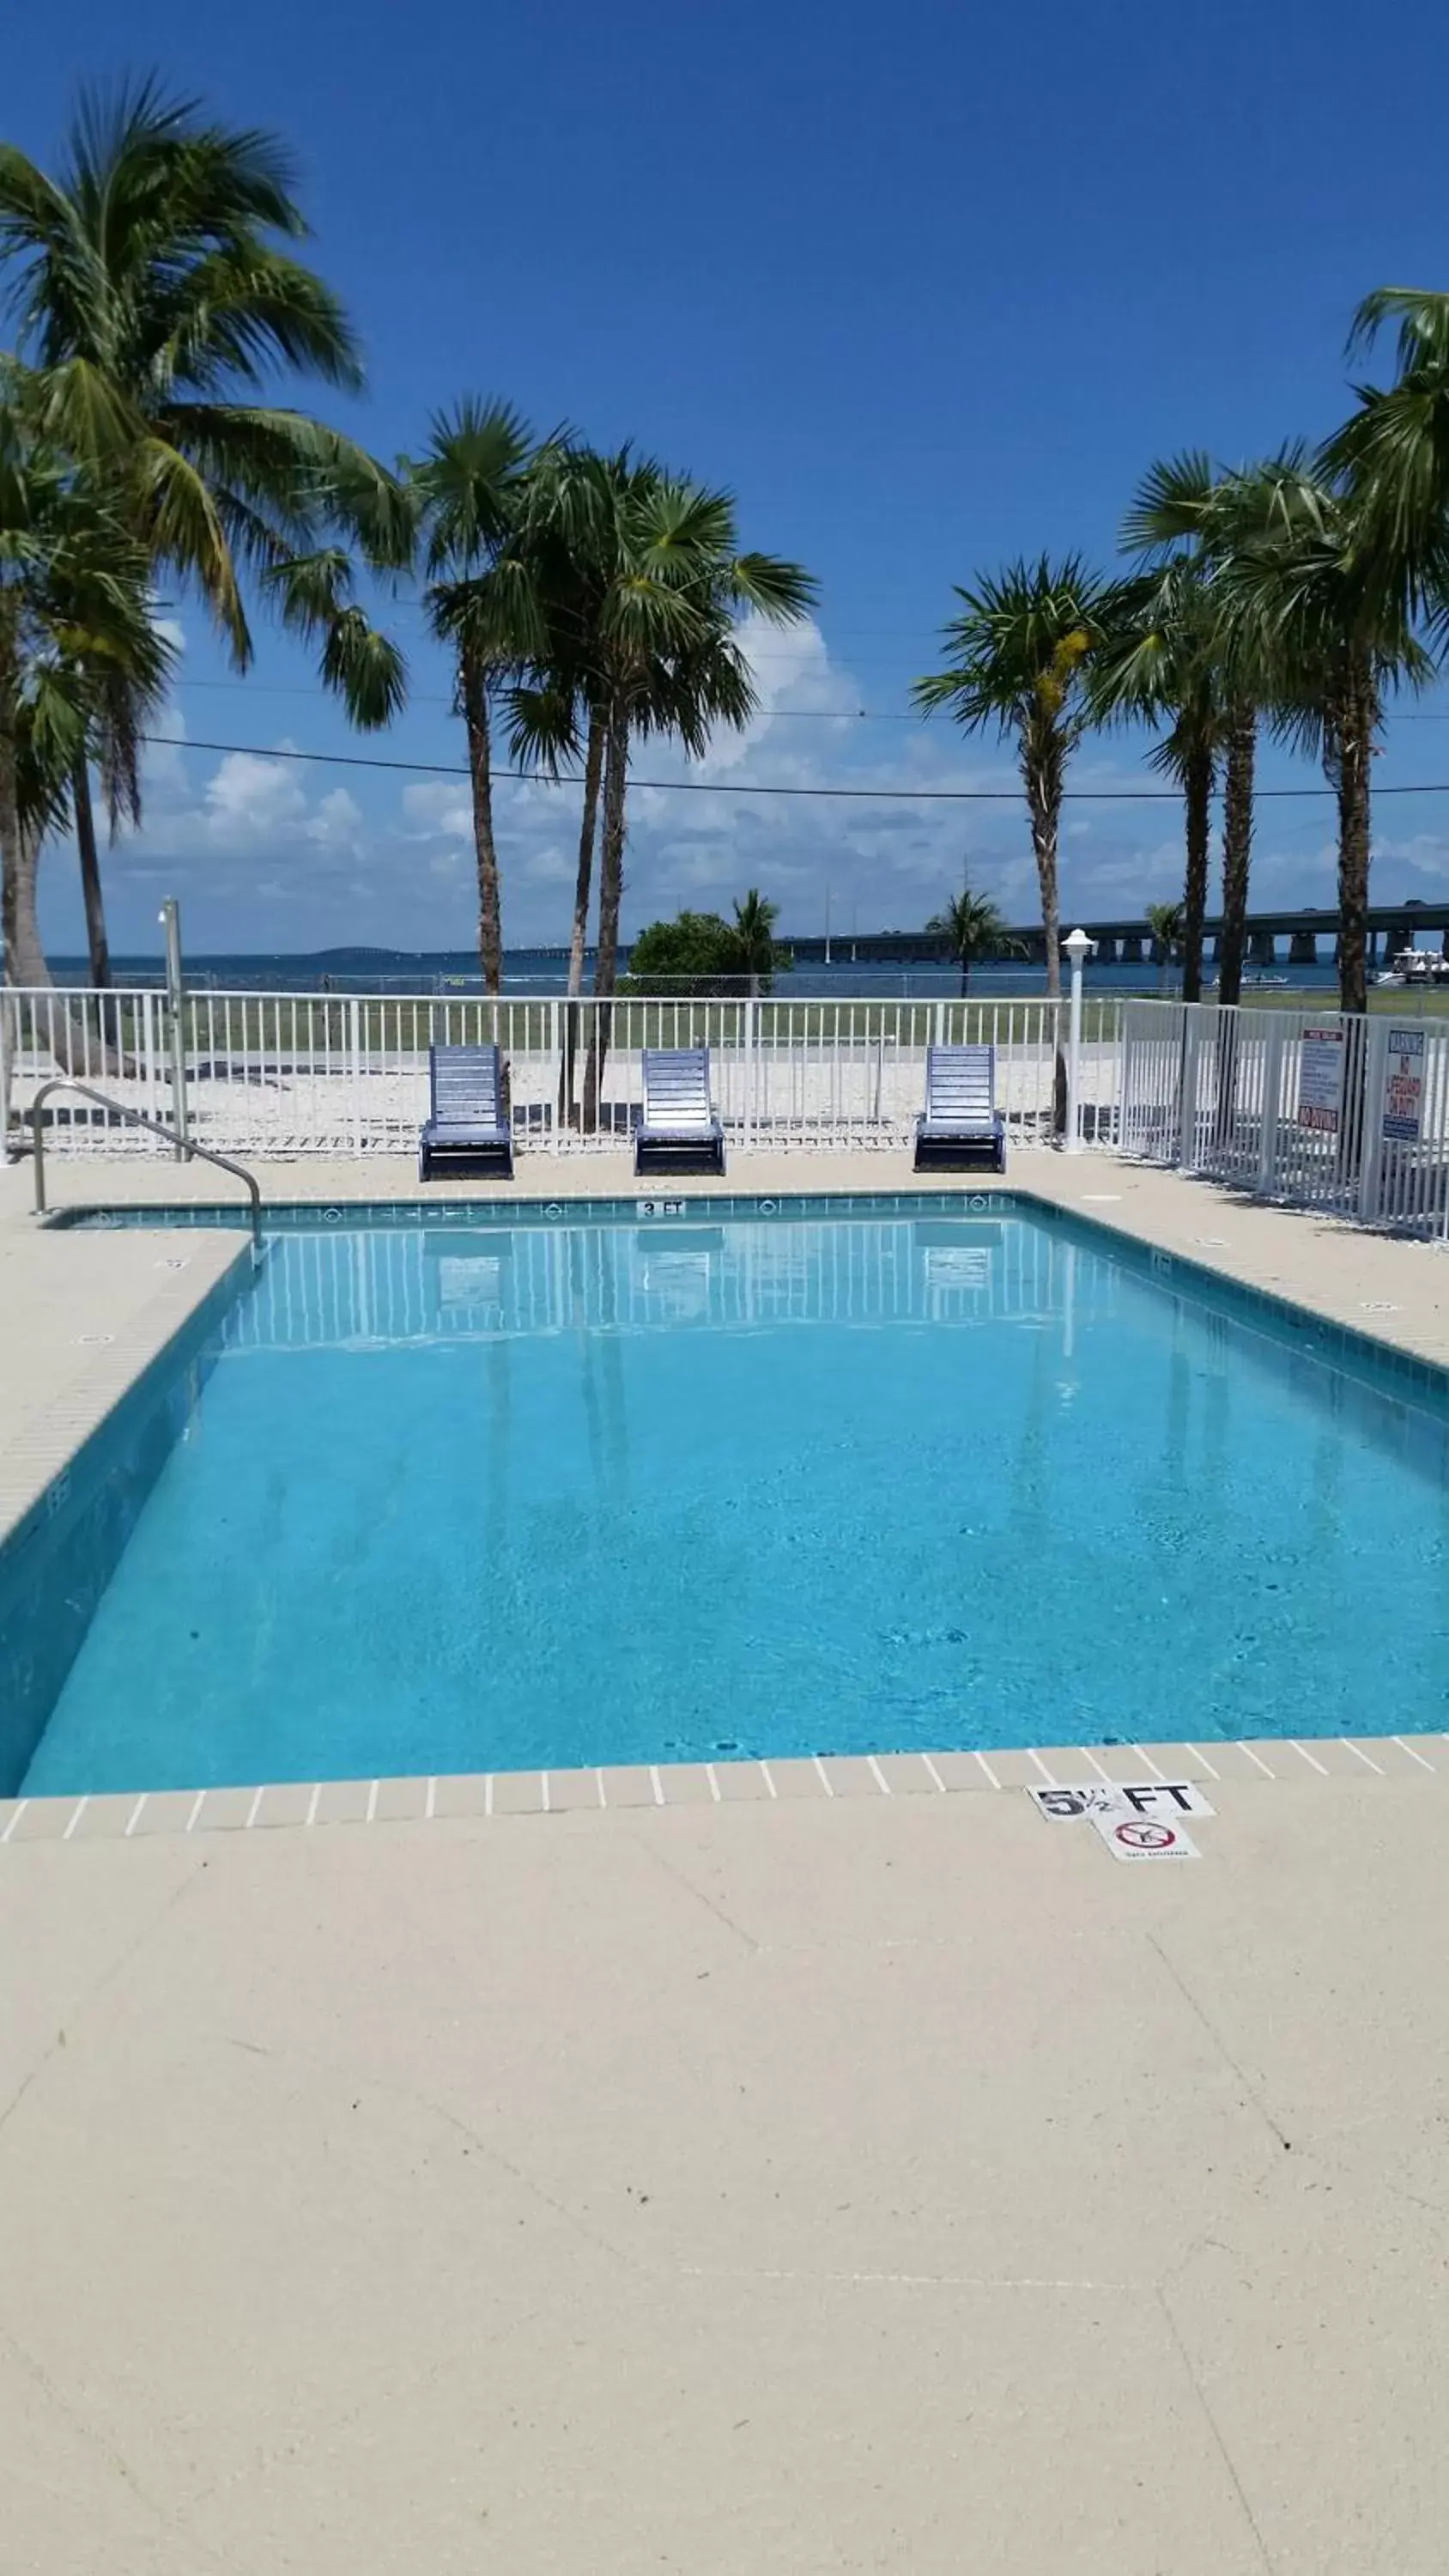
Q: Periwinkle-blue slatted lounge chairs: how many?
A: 3